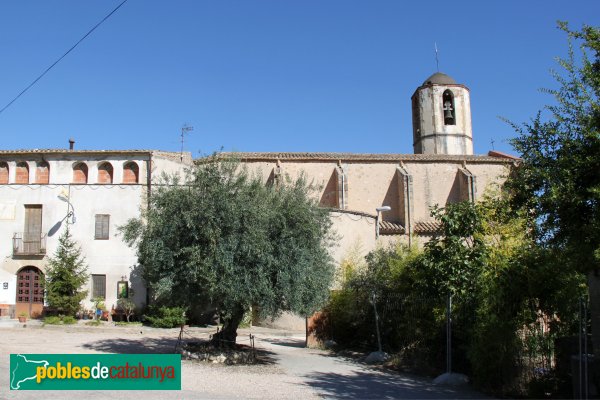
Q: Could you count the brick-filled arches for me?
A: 6